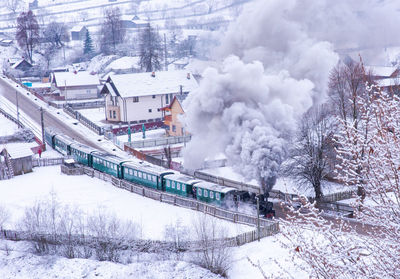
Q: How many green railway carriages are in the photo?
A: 7